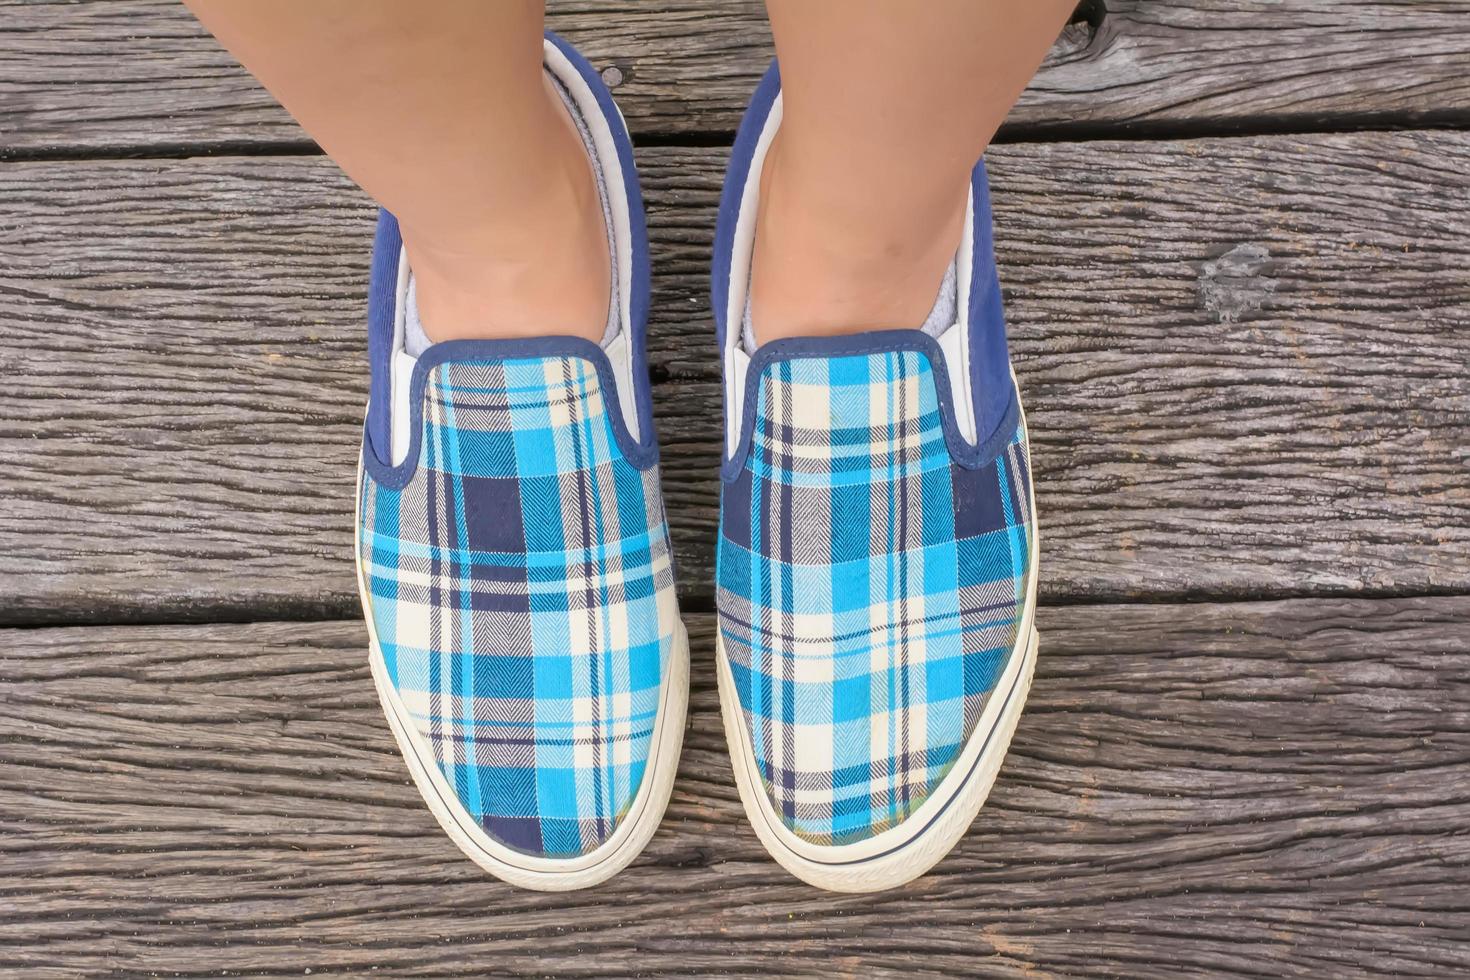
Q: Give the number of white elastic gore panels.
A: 4